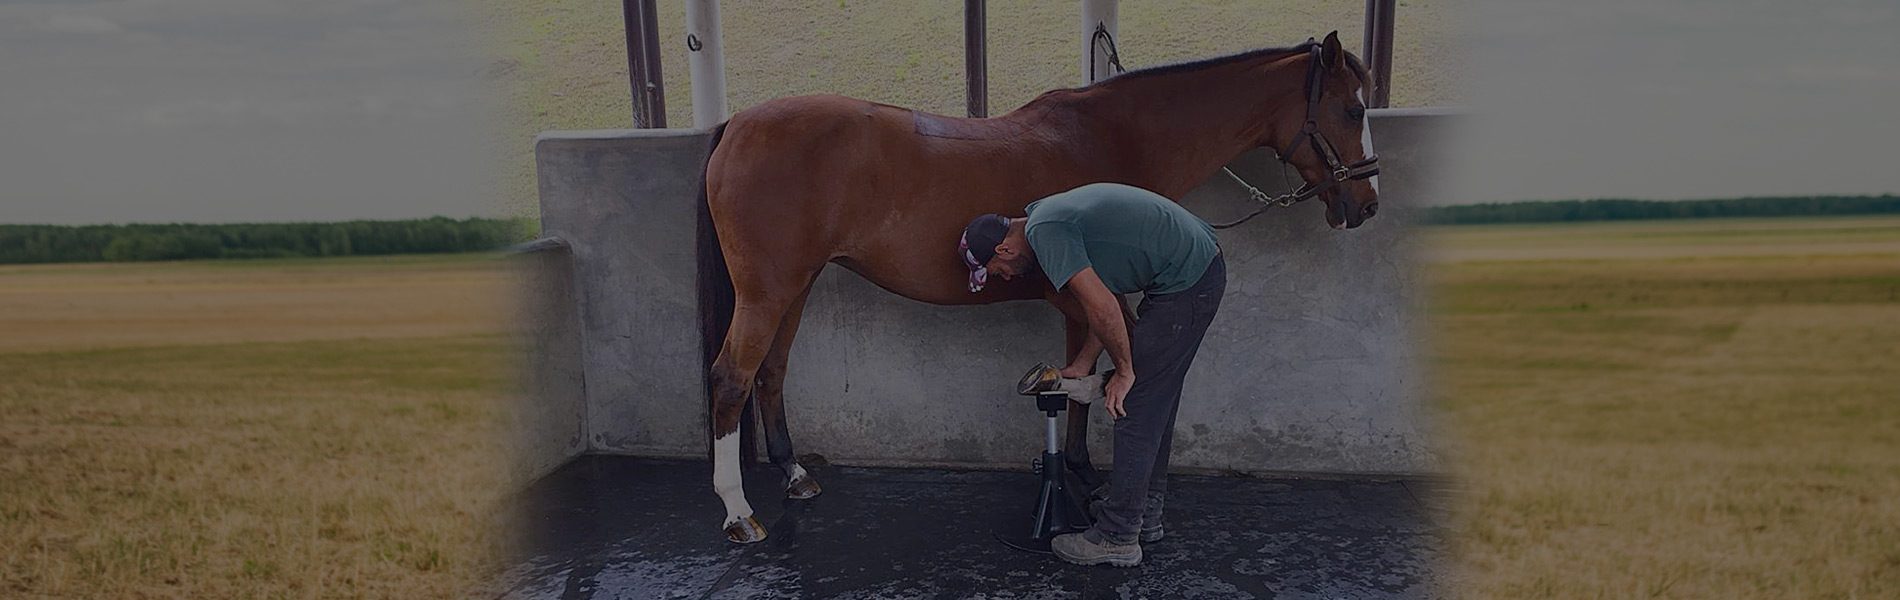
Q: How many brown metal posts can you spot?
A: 3